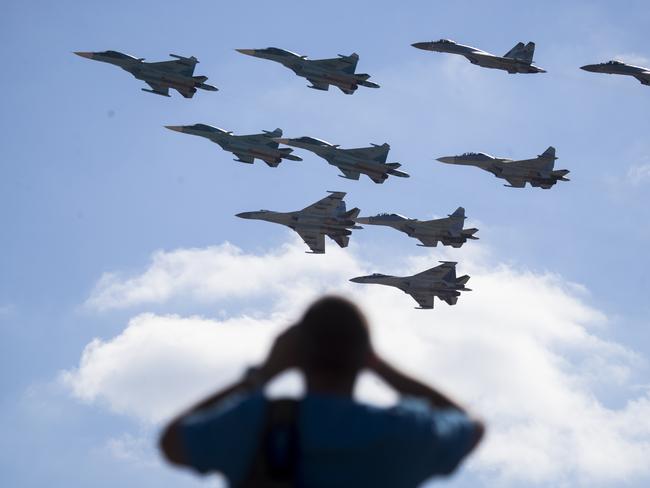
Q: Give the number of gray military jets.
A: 10